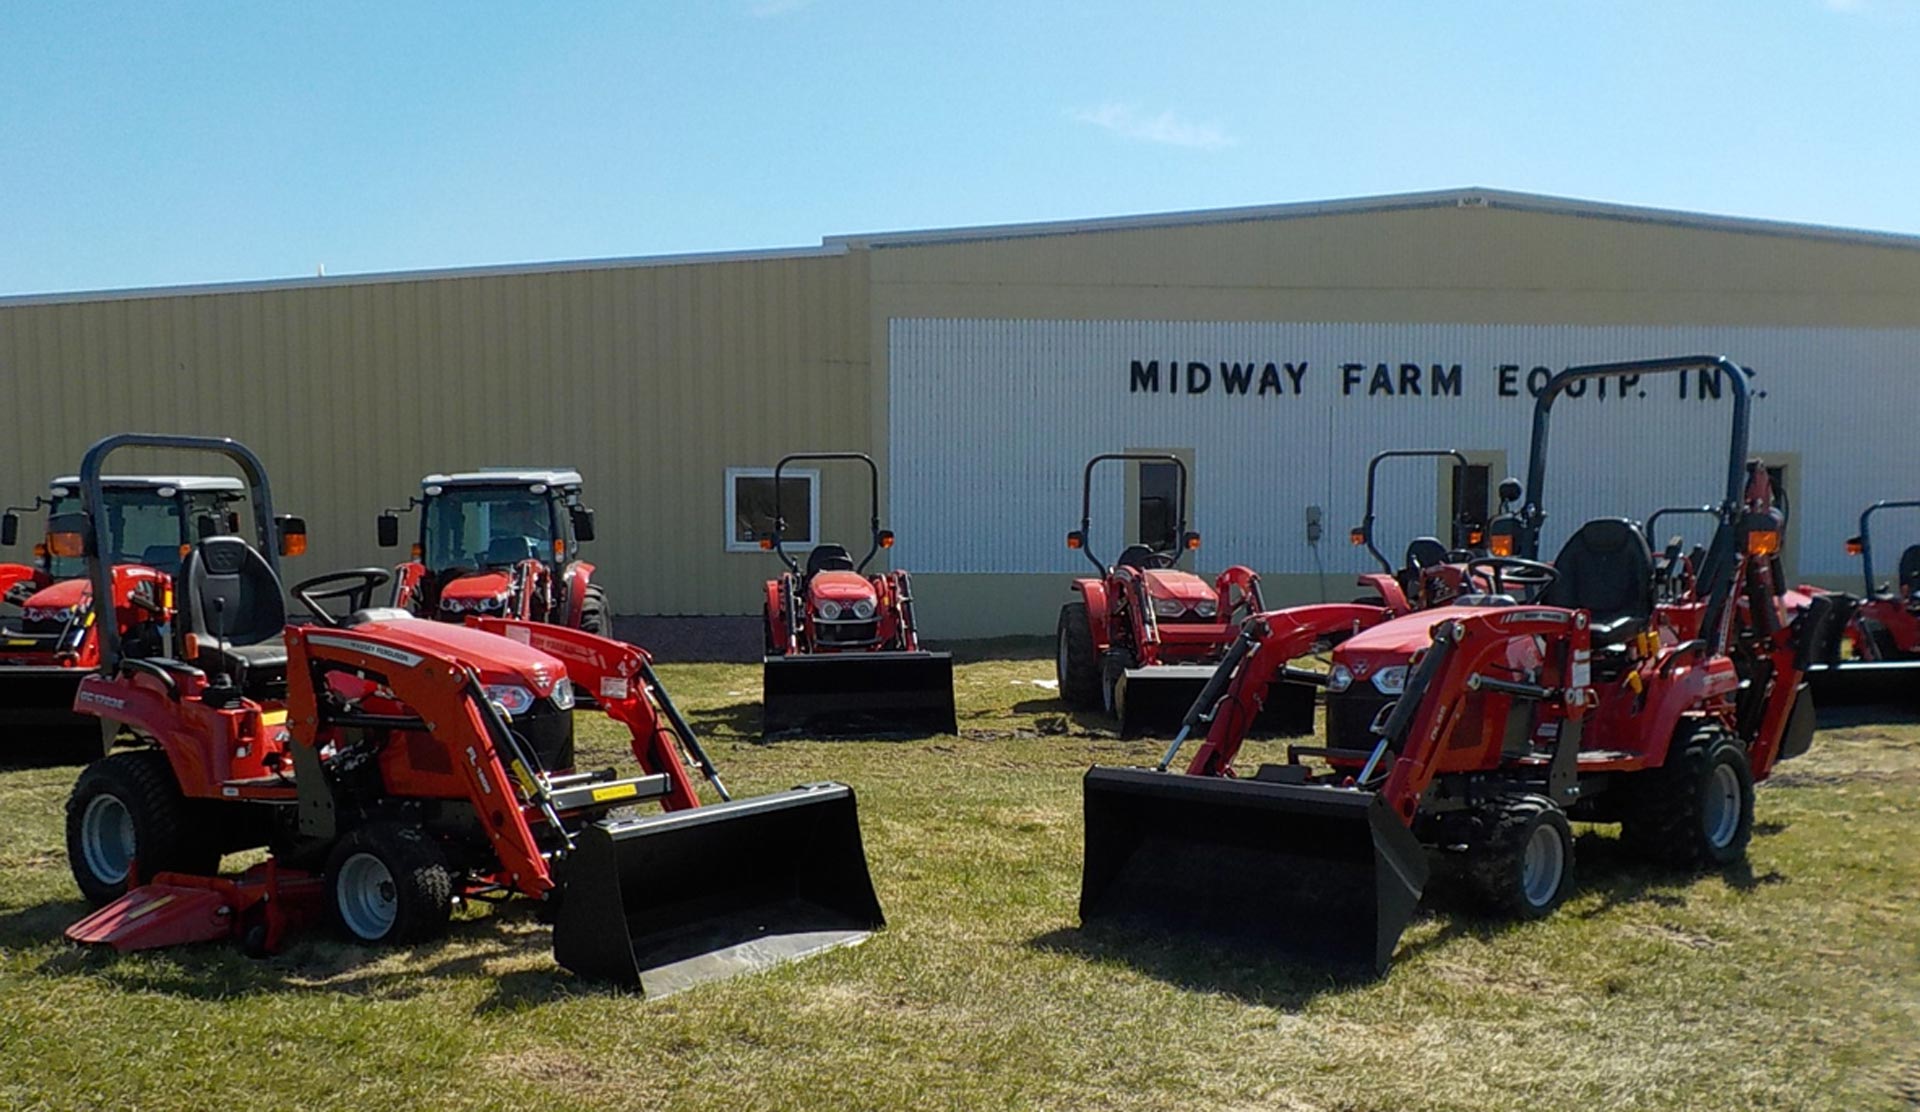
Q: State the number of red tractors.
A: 9